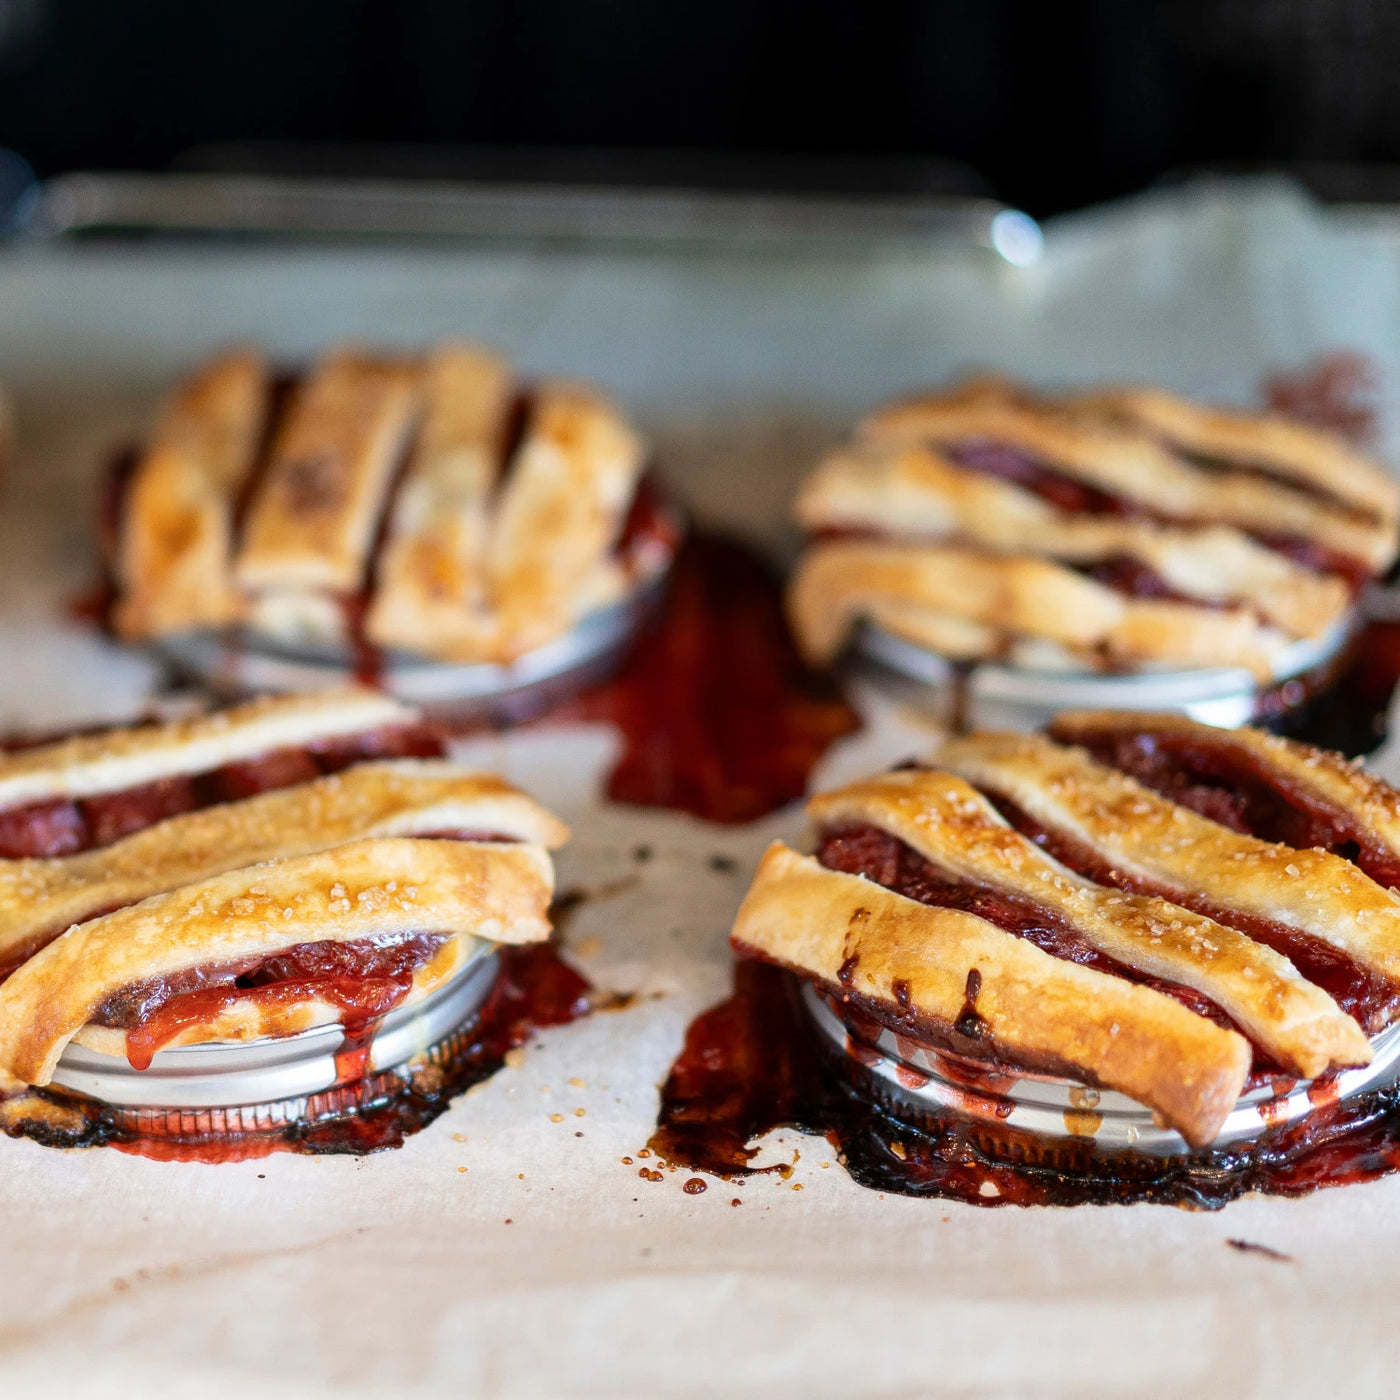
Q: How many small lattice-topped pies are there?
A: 4